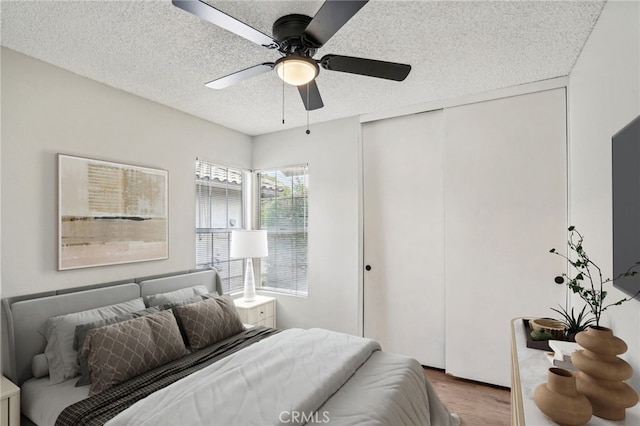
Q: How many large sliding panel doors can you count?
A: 2